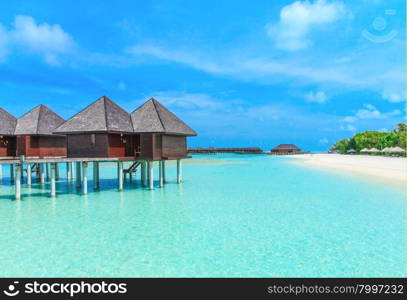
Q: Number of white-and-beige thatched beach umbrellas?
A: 5